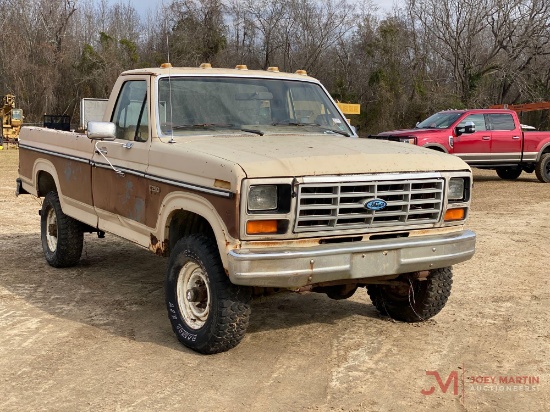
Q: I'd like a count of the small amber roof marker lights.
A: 5